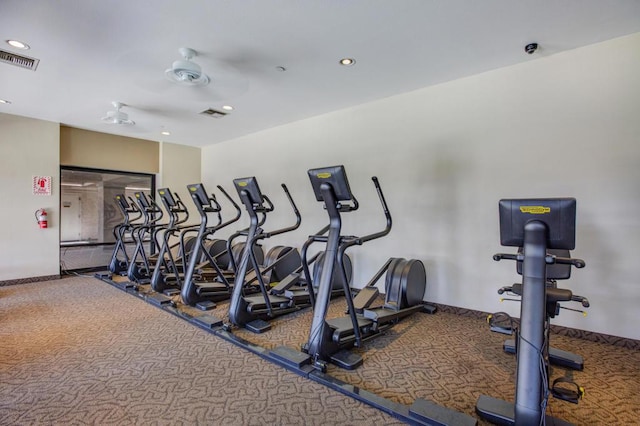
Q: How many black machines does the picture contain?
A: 7